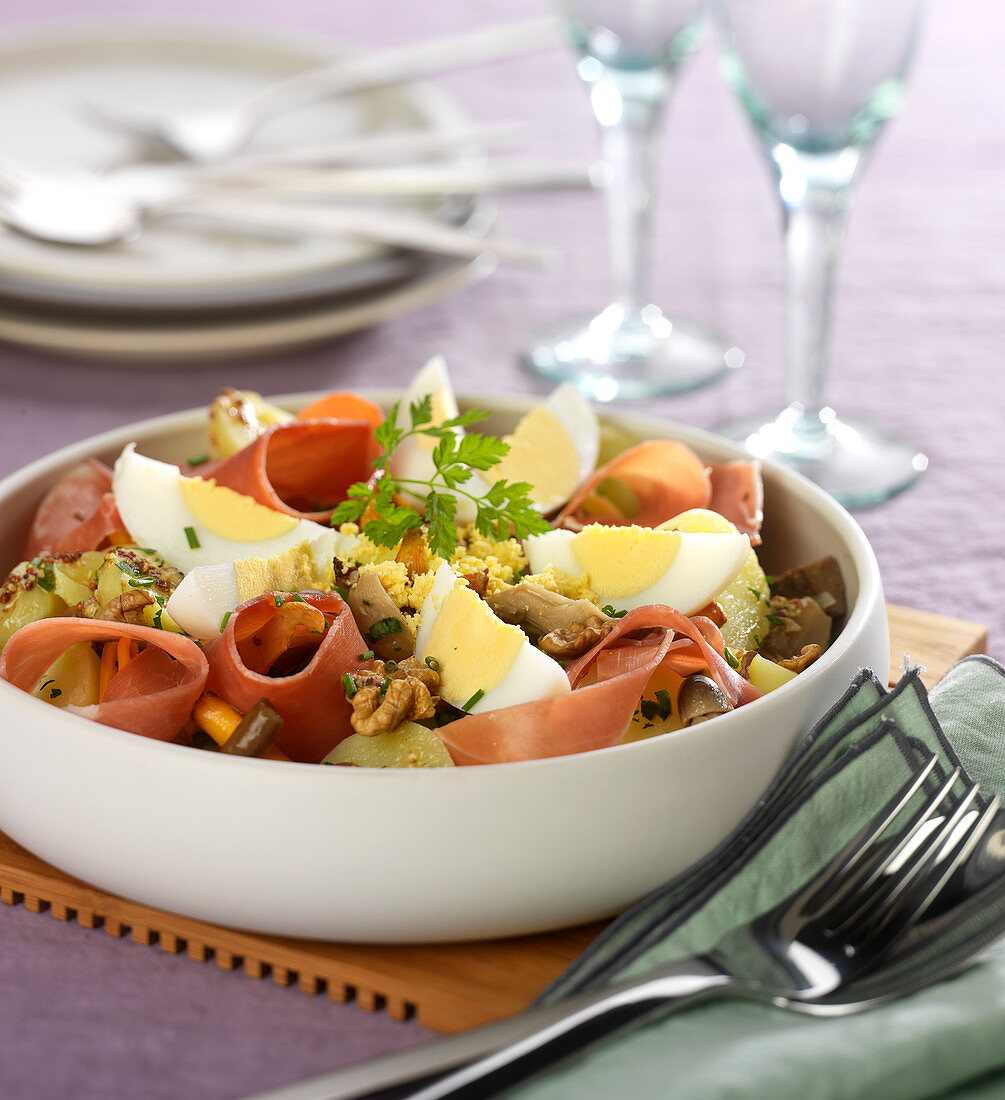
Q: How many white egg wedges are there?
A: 6